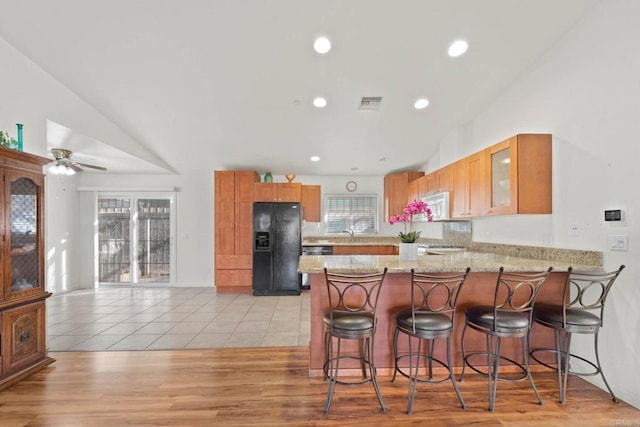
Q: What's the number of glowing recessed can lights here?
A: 5